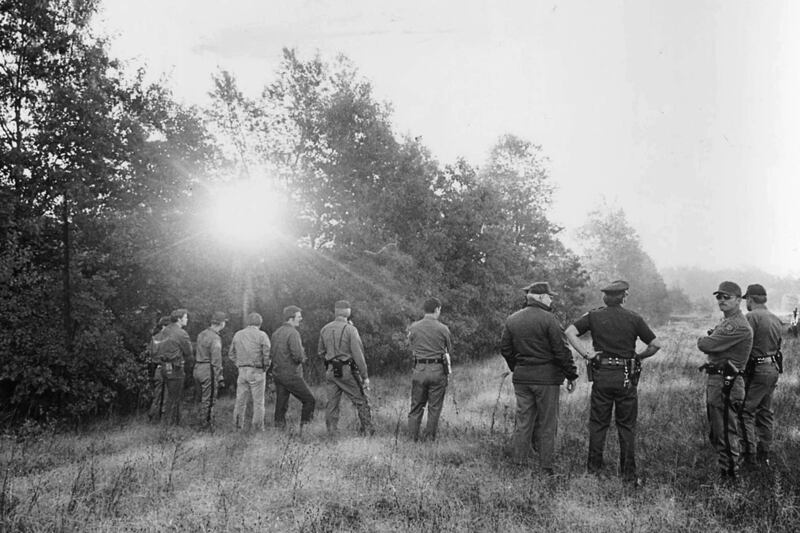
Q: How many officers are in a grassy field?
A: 11